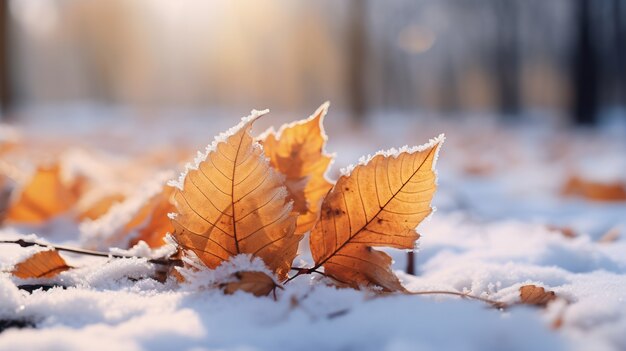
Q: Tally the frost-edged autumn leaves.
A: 3